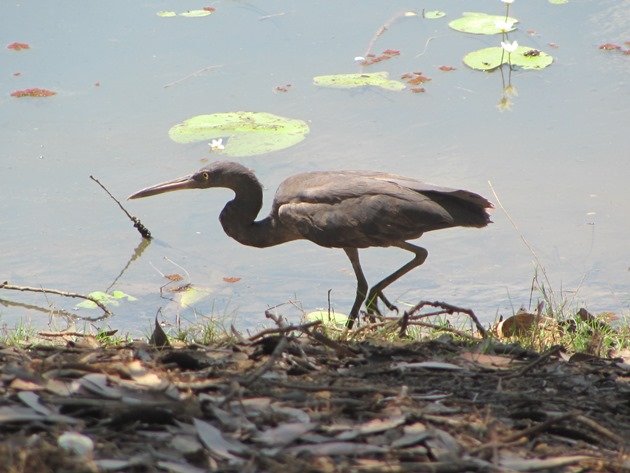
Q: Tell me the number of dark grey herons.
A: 1